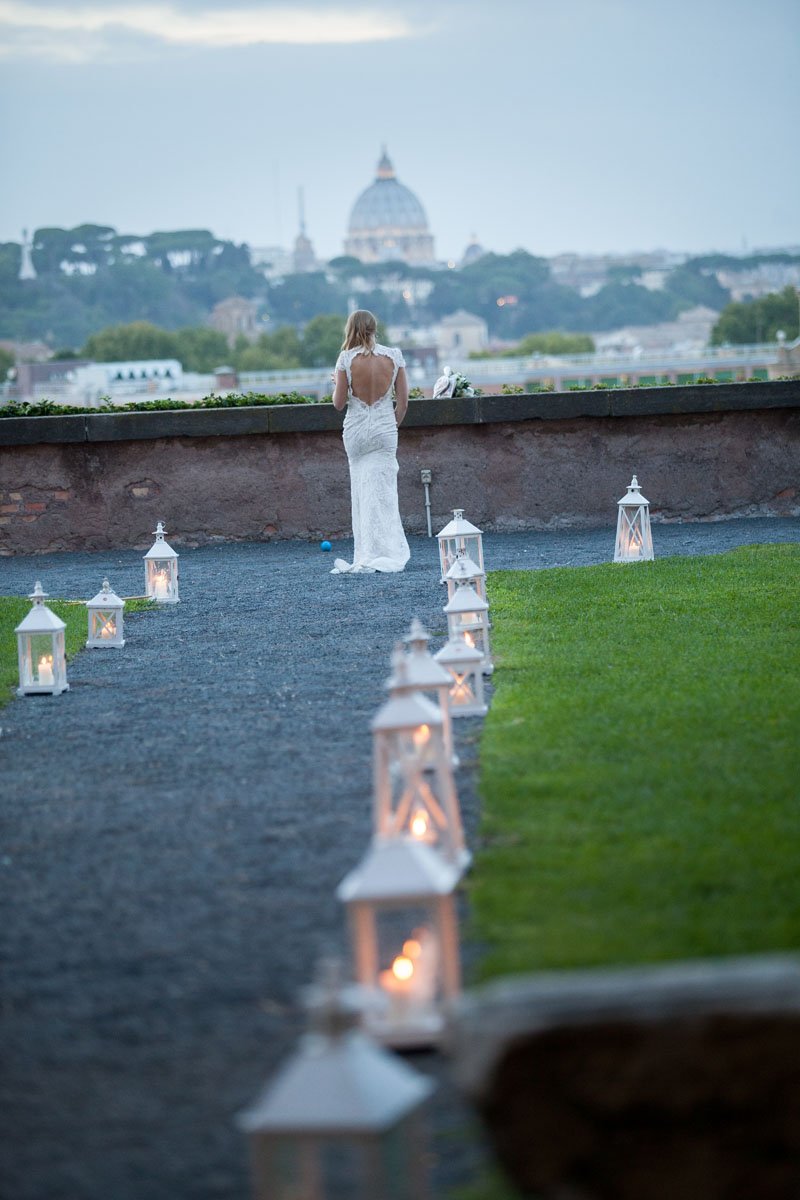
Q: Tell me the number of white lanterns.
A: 12